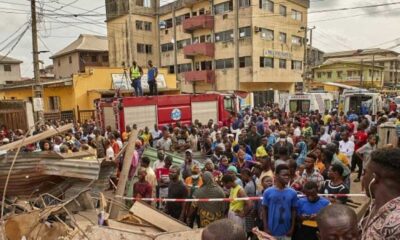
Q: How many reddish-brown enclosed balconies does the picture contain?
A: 3